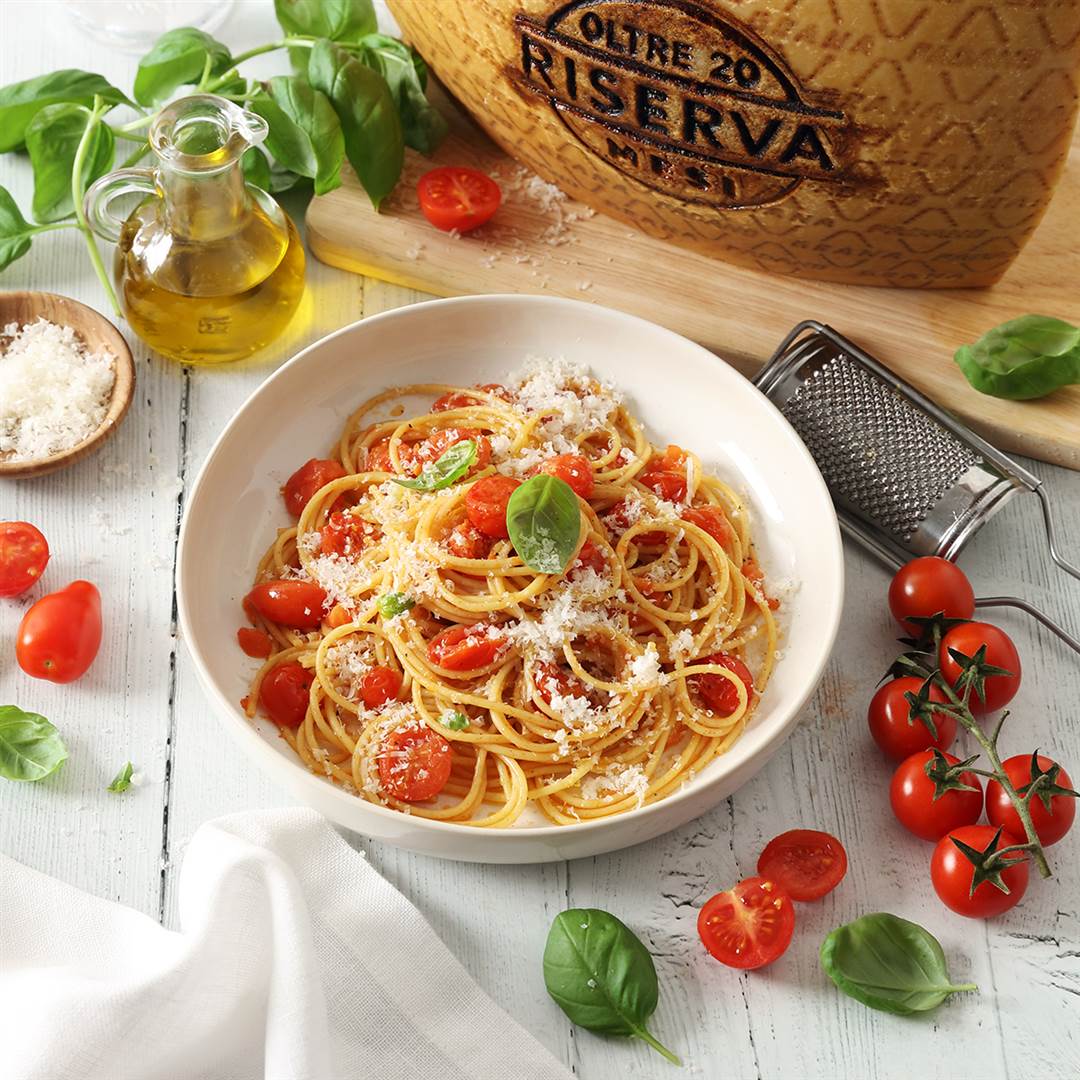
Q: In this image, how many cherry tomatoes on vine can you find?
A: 6